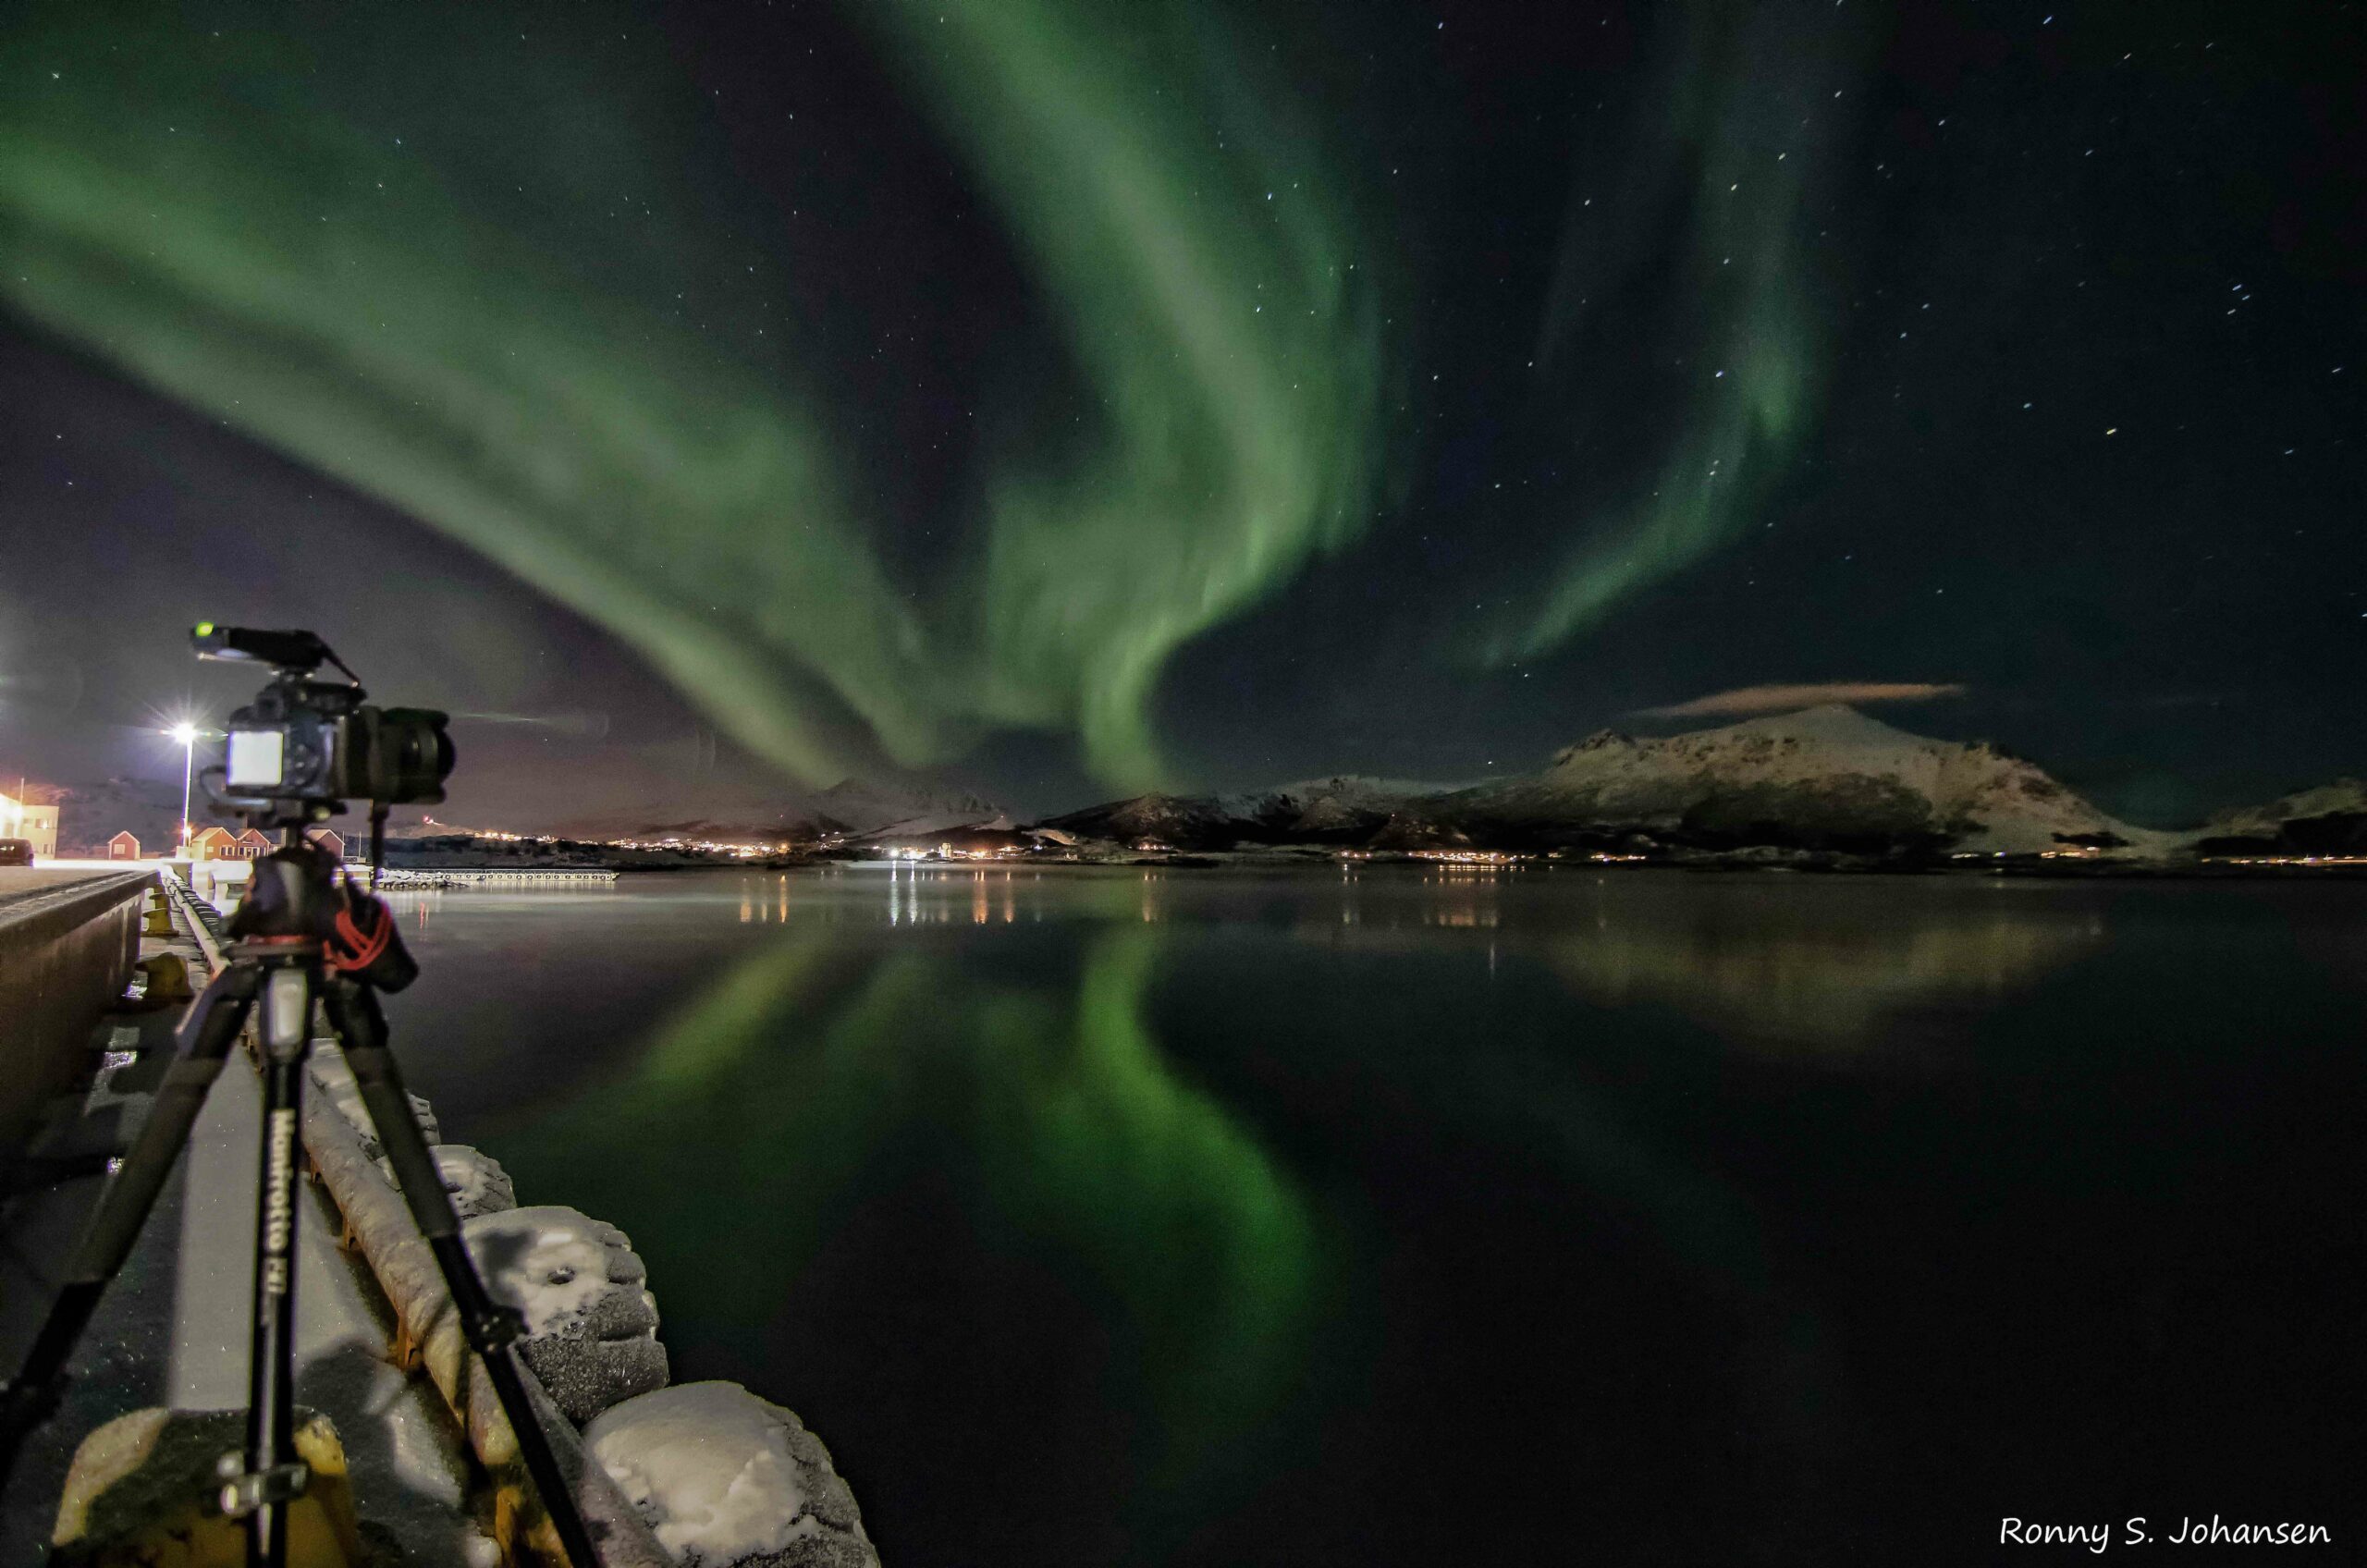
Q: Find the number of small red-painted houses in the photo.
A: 4